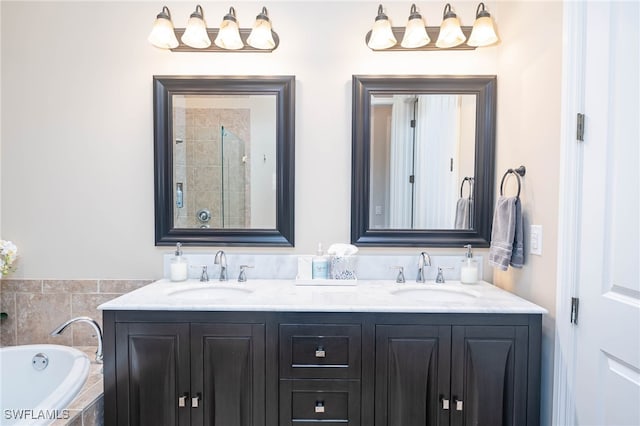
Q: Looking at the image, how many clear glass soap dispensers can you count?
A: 2